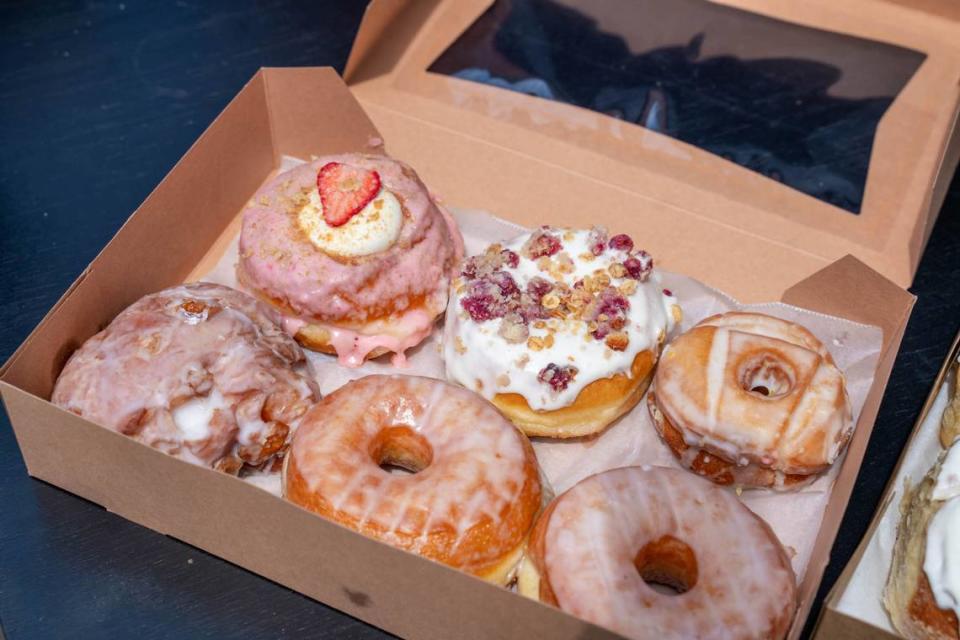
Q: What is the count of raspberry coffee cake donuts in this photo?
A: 1